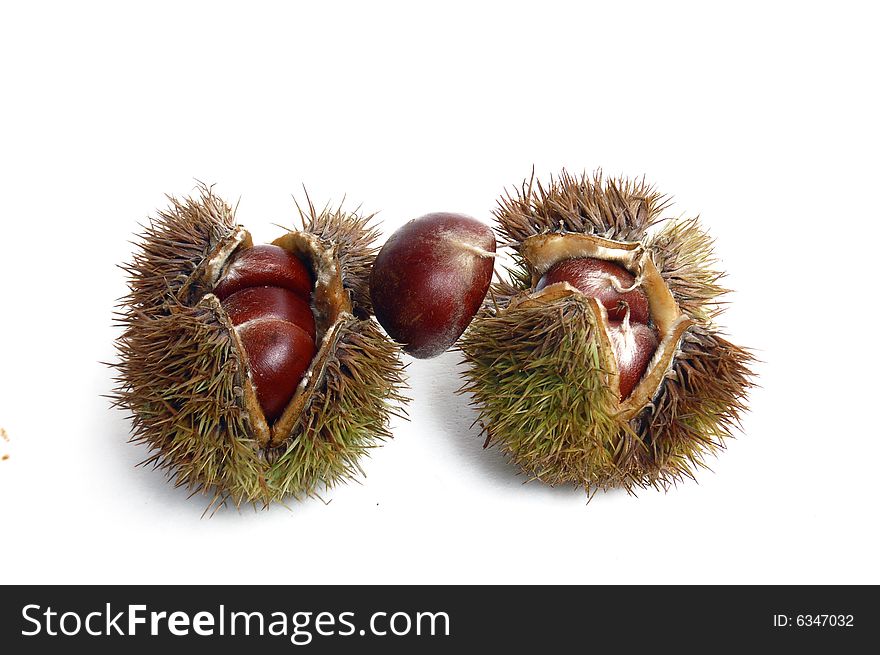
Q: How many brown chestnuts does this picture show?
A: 6